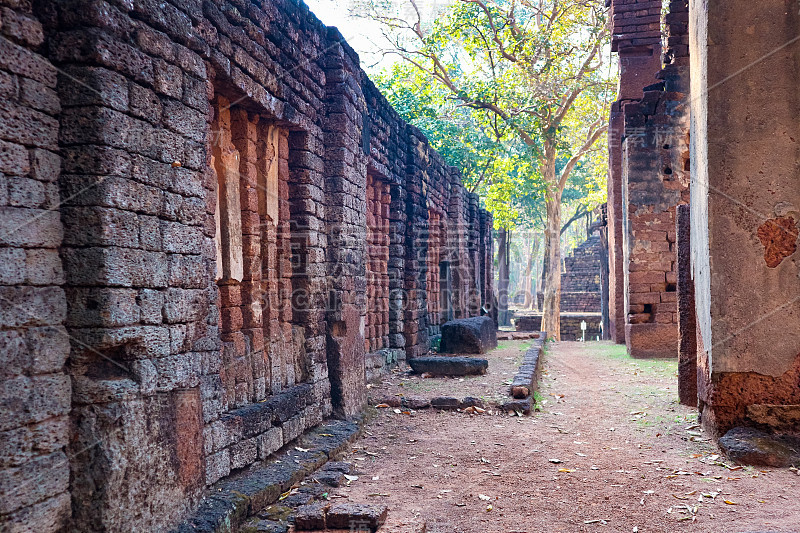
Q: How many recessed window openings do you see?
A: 3